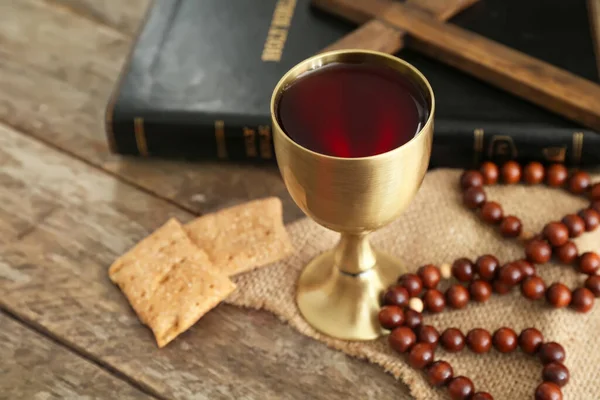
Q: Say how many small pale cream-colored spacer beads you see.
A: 2